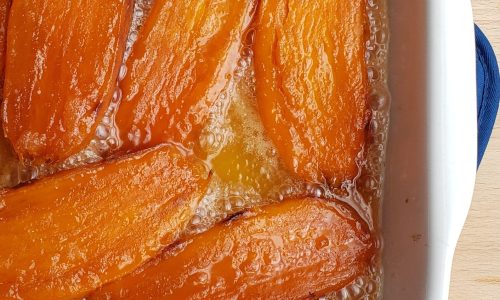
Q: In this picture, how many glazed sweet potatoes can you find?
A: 5